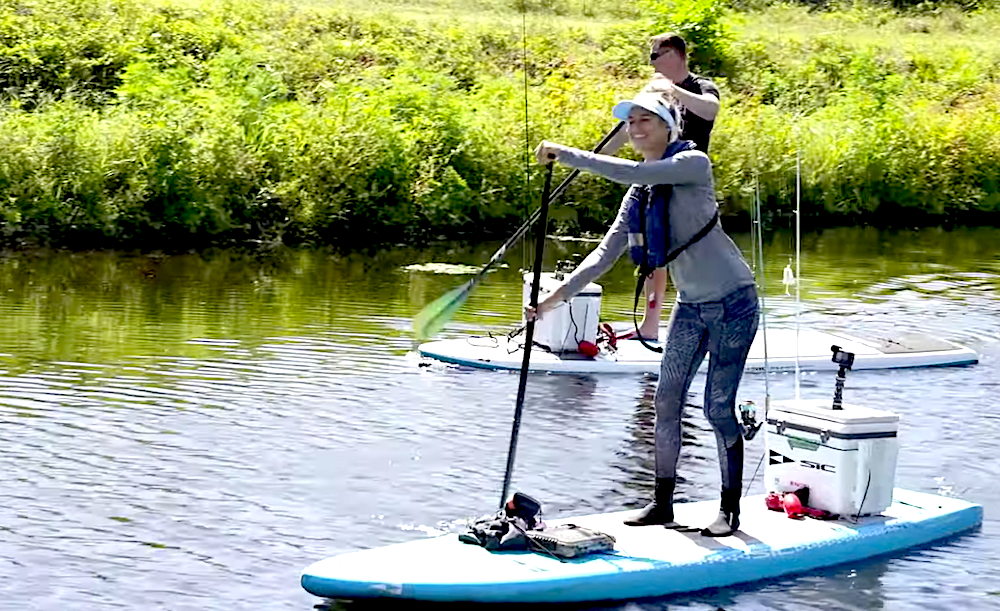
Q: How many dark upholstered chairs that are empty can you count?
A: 0